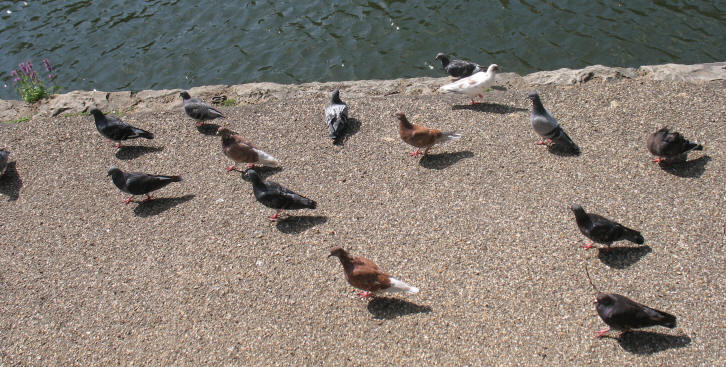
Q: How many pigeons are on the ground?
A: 15